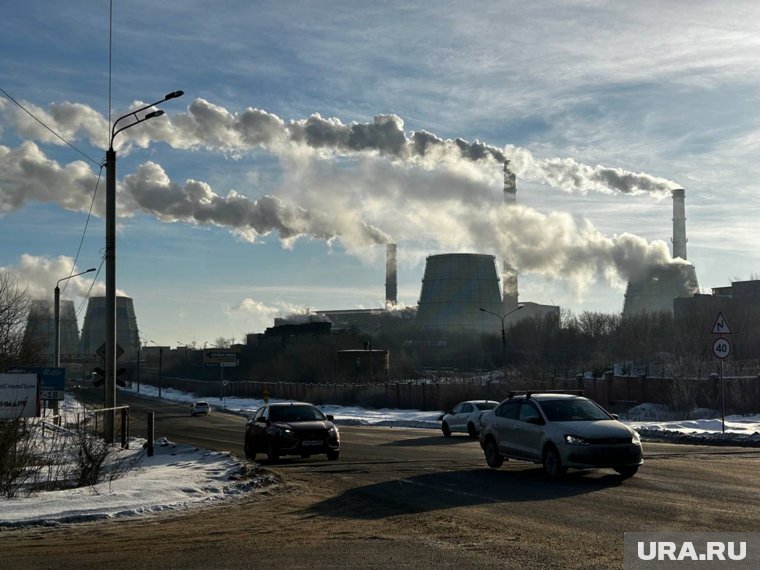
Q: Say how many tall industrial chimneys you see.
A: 3